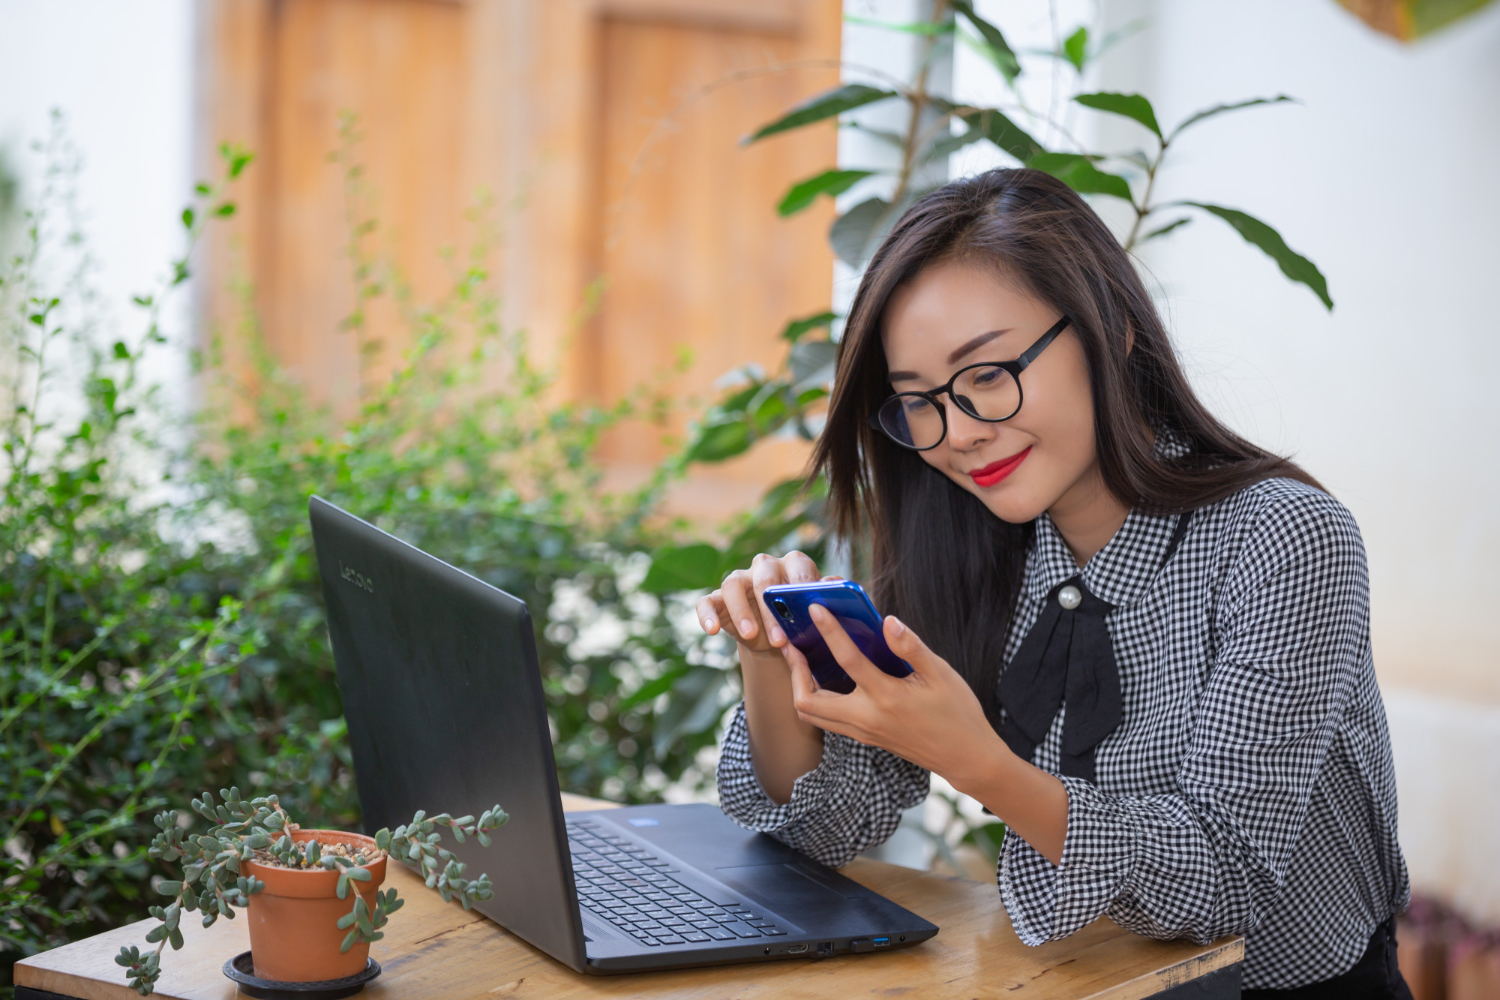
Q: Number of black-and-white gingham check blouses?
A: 1